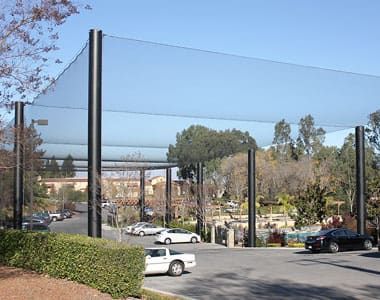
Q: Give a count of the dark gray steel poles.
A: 7